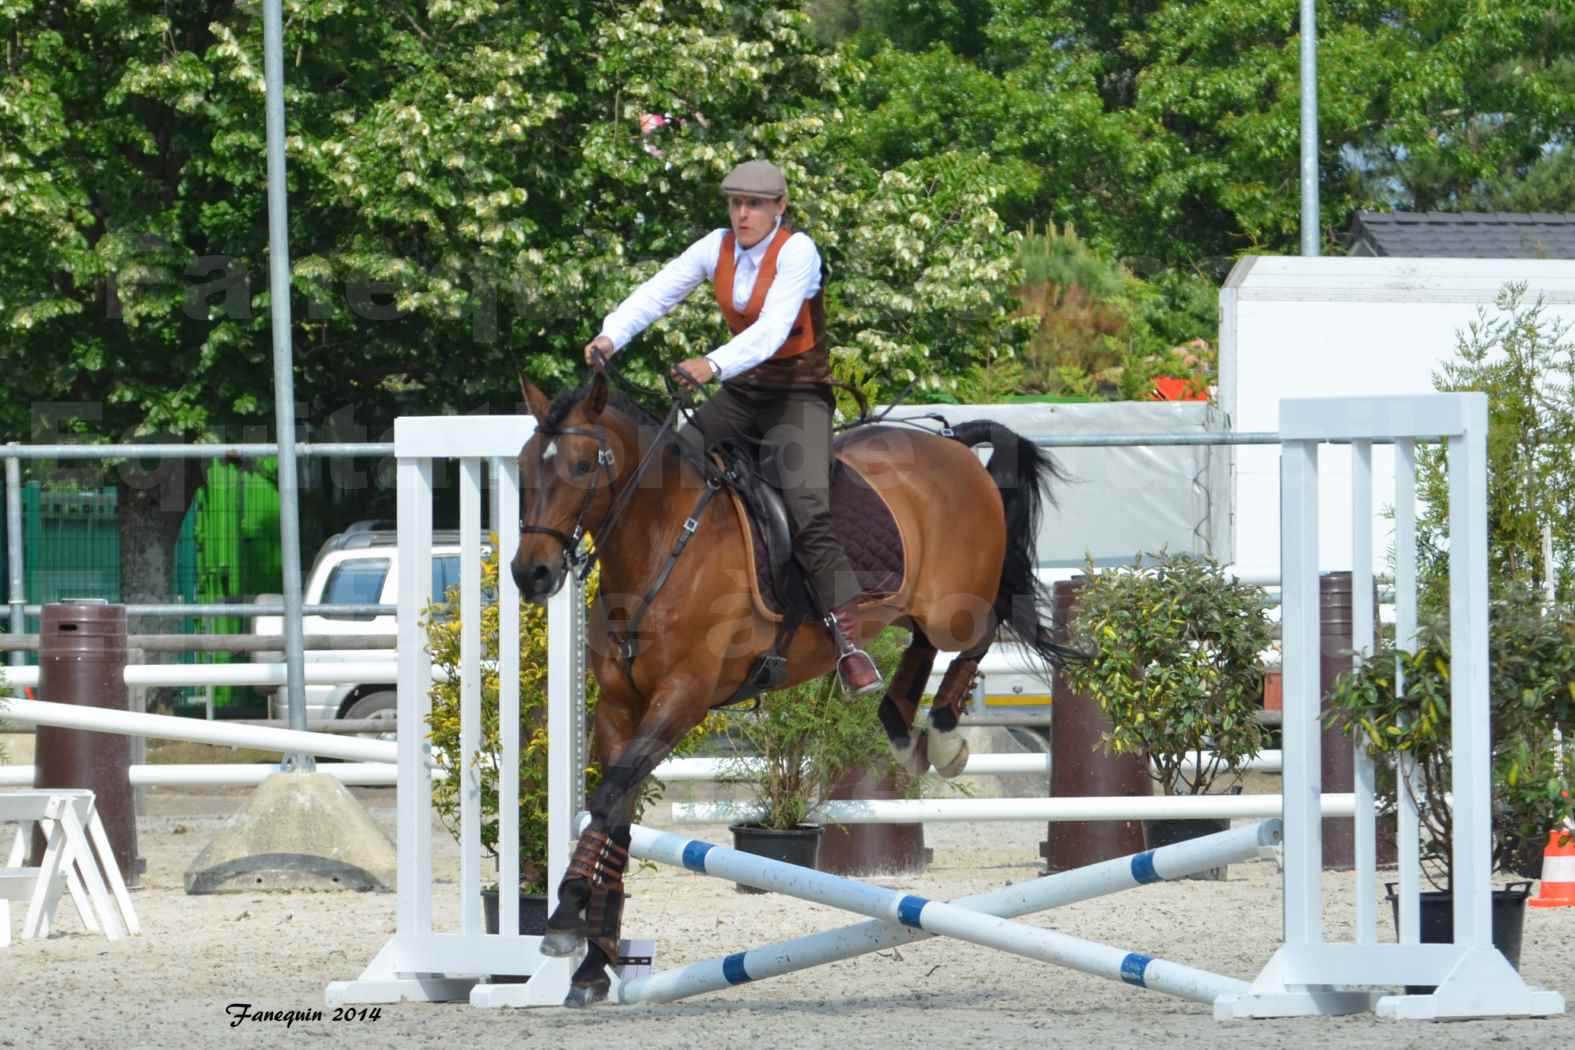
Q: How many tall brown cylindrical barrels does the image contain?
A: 4